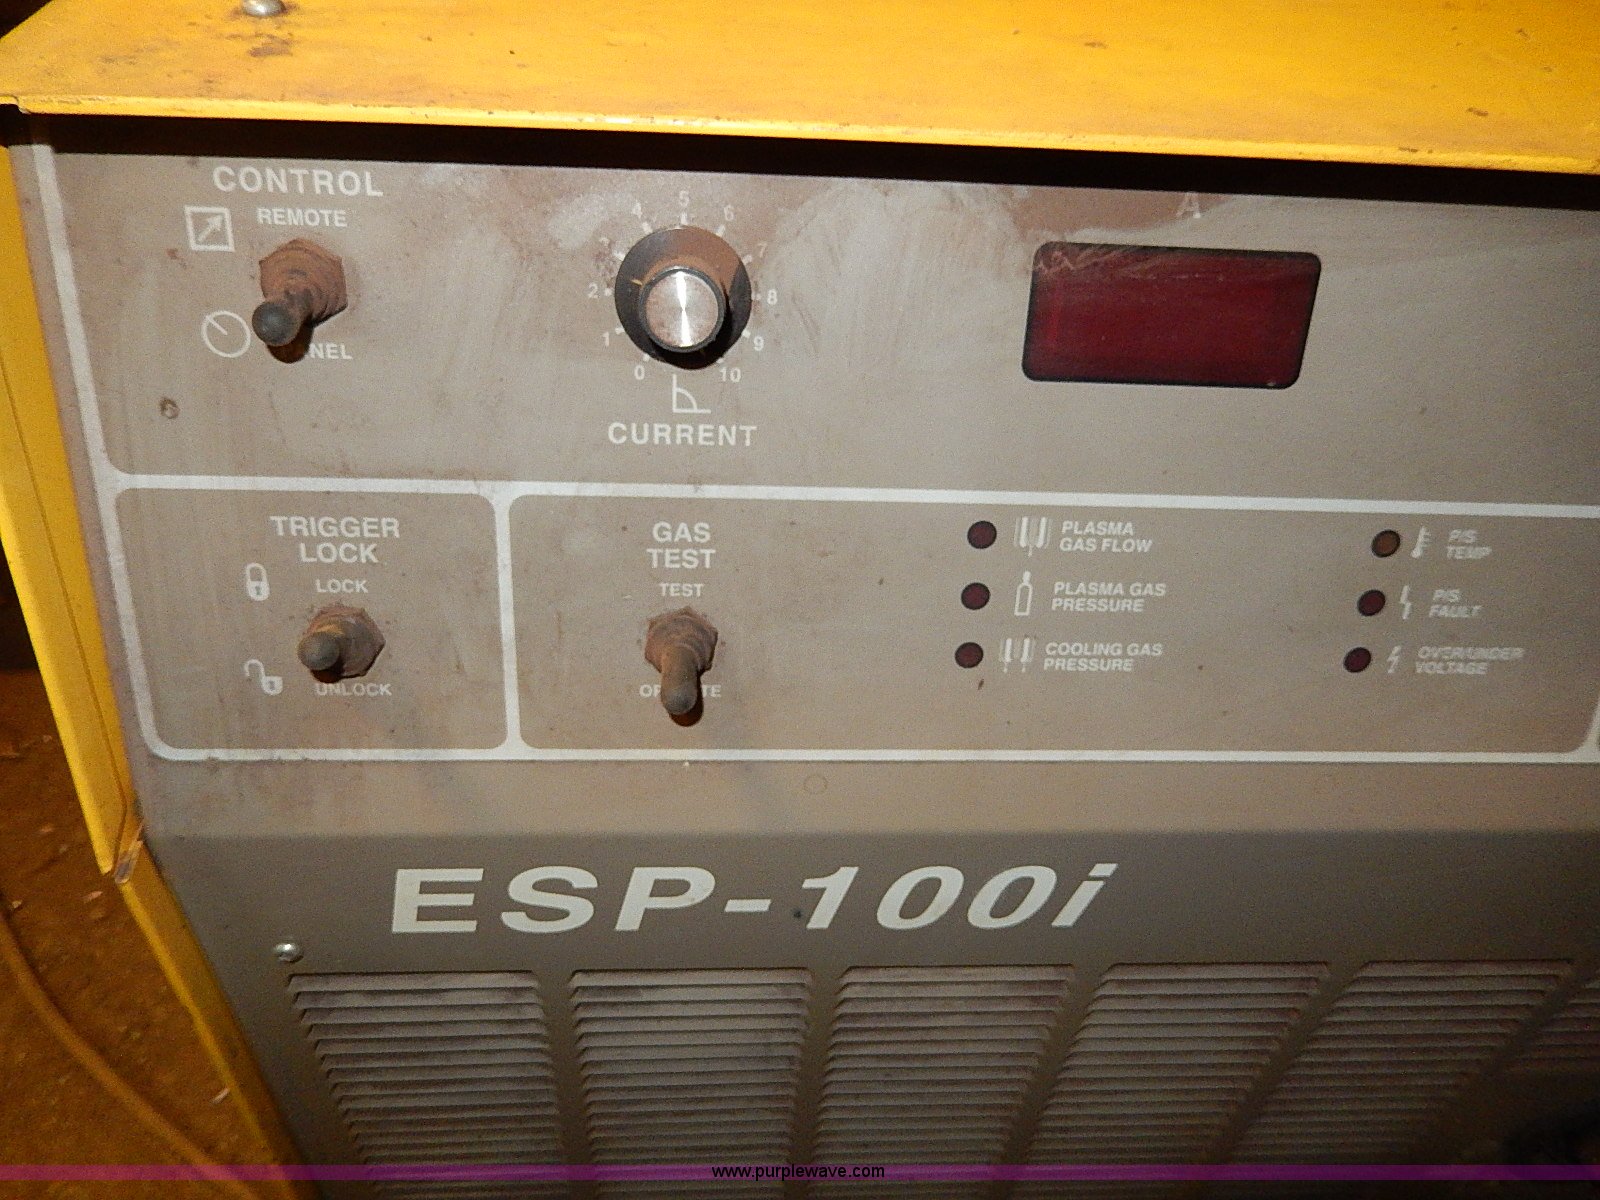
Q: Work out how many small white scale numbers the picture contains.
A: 11